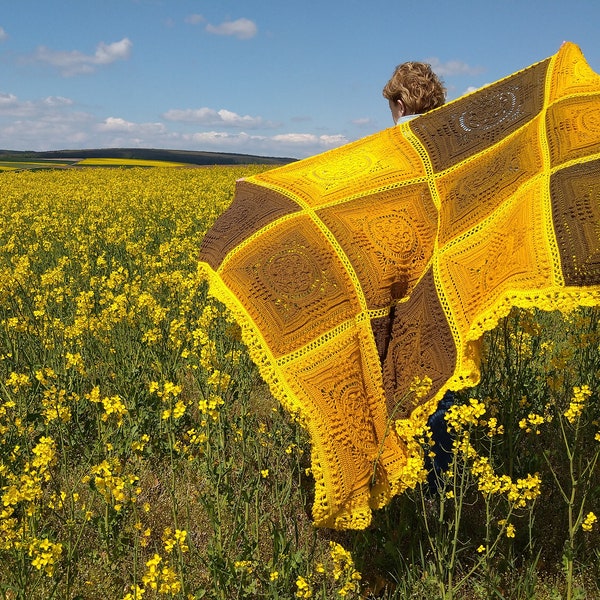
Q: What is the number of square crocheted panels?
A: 12